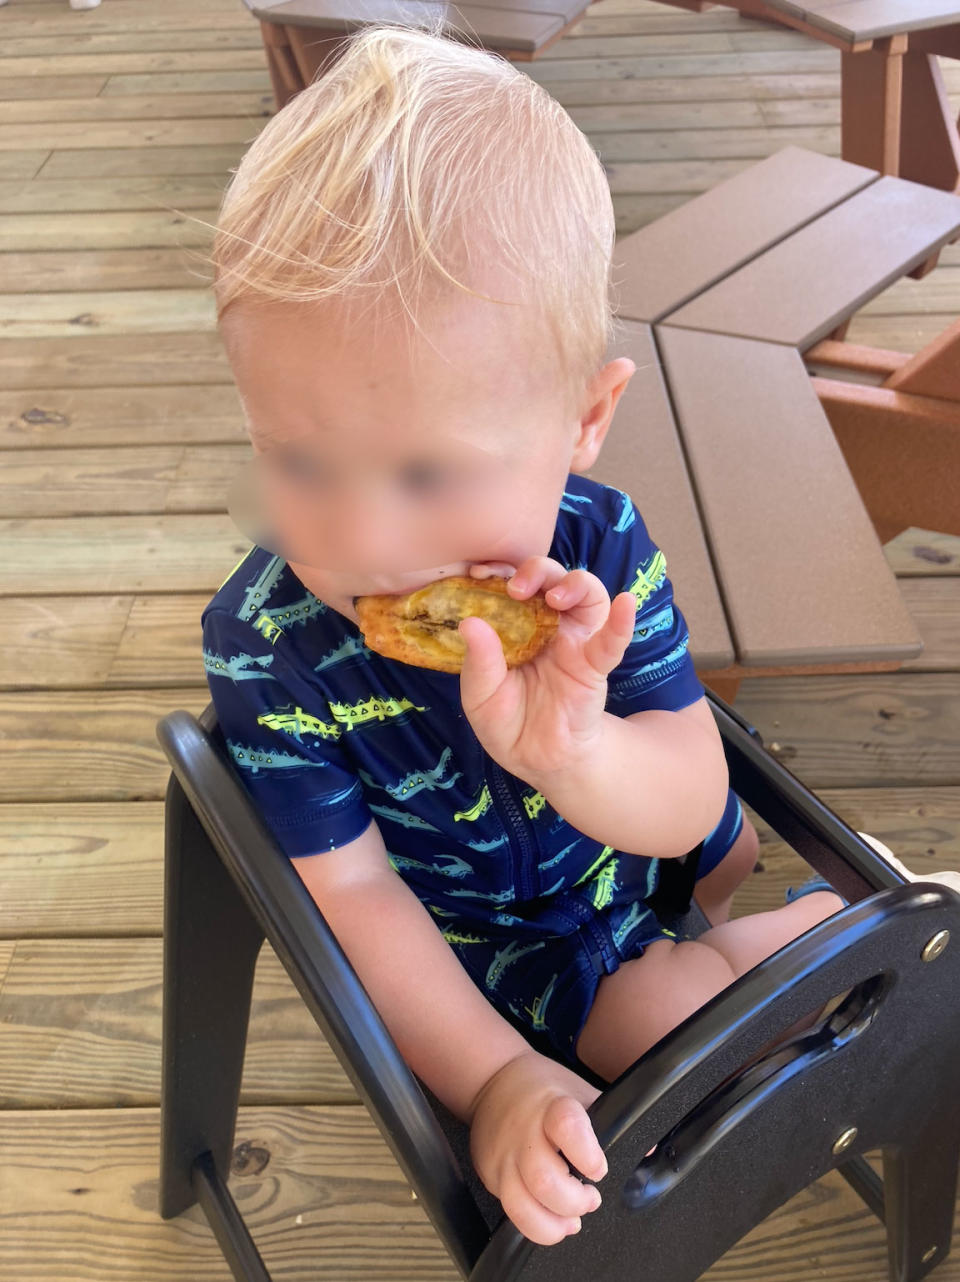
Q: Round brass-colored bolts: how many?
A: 3